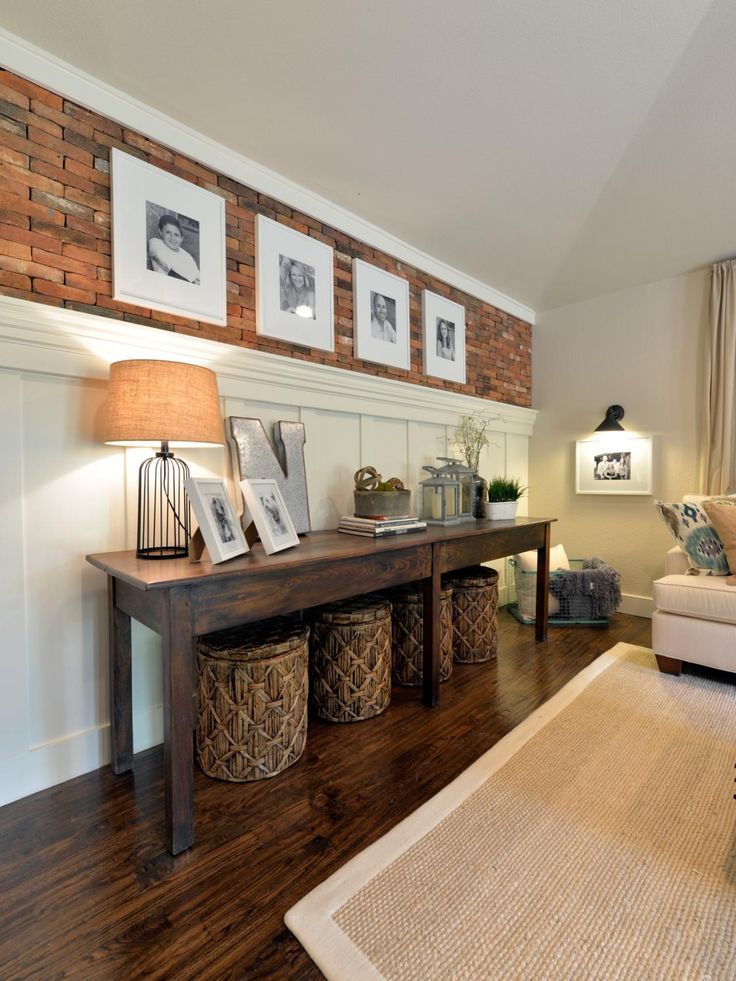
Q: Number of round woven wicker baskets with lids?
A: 4